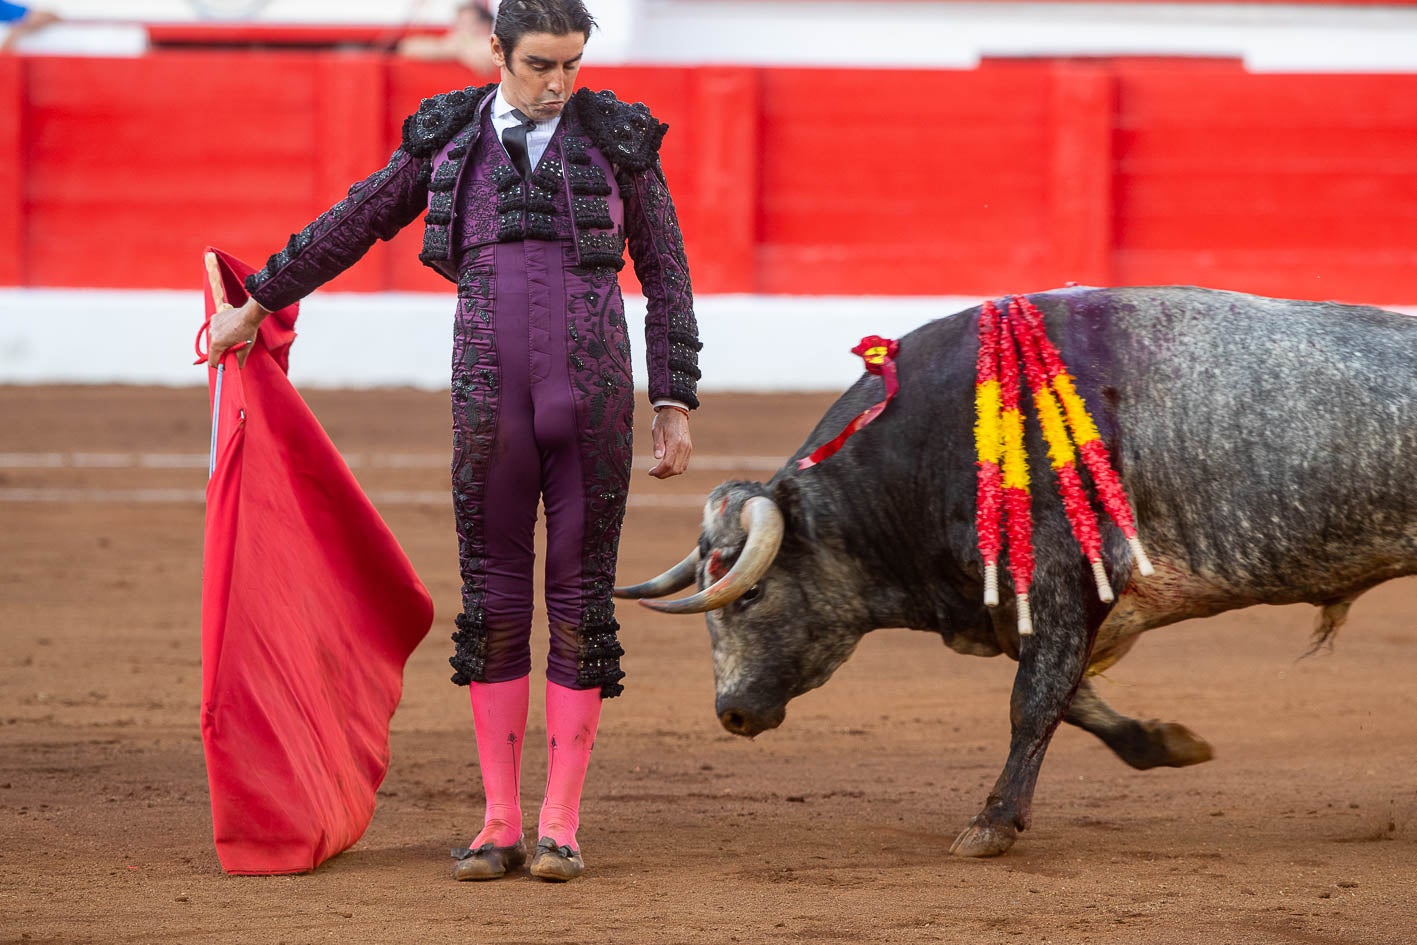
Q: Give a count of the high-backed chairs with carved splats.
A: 0